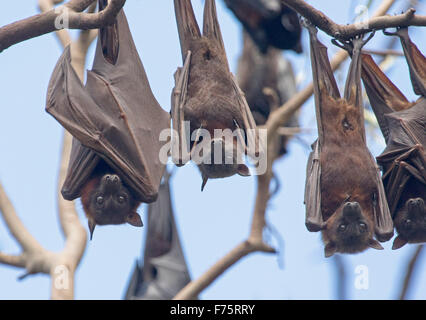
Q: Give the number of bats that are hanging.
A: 7